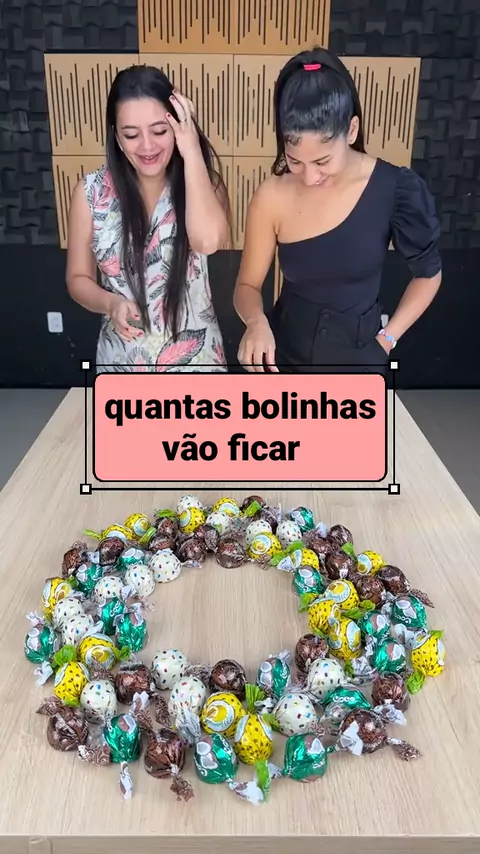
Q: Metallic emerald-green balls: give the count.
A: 15